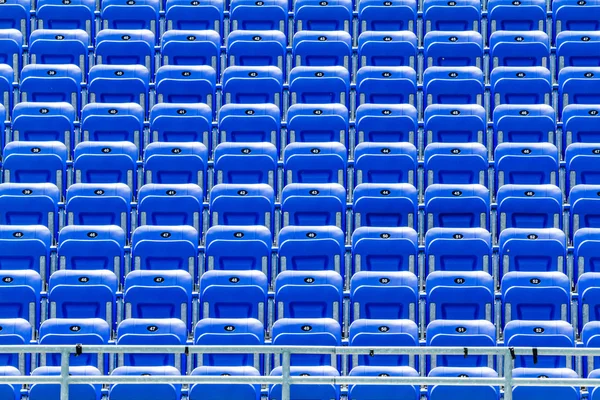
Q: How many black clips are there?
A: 6